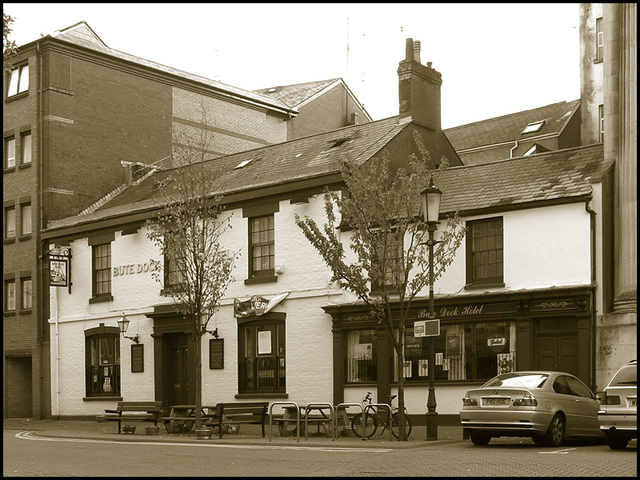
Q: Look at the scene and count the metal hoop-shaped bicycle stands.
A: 4